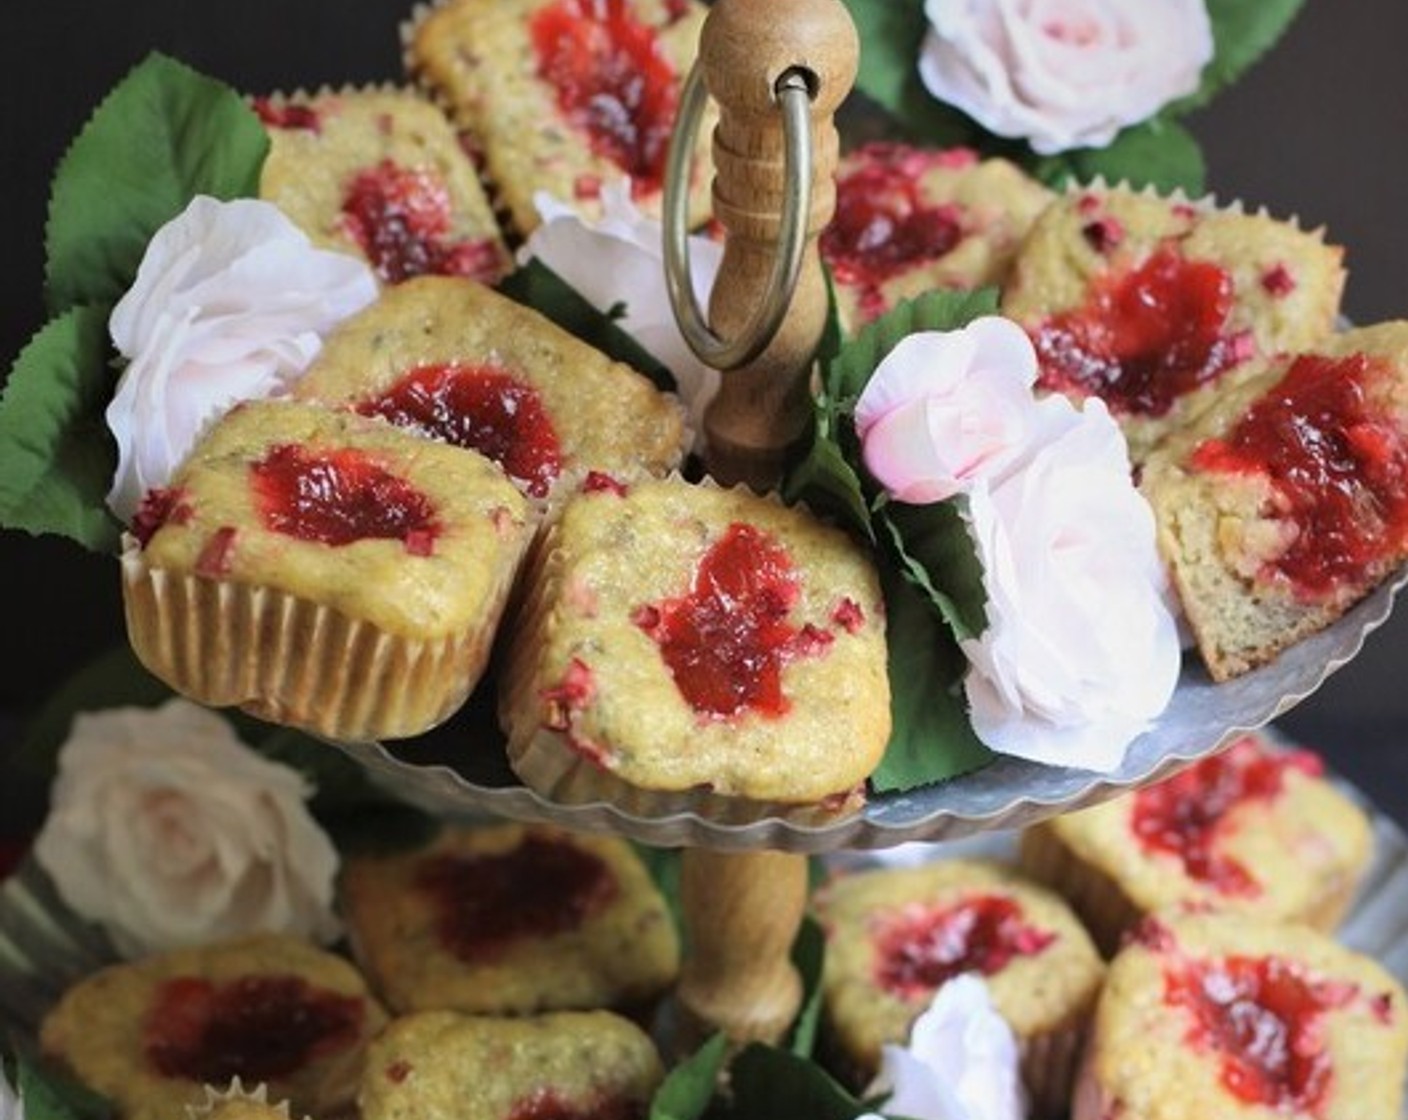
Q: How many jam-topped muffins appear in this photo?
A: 14